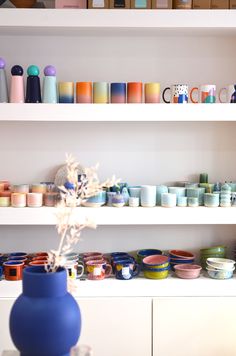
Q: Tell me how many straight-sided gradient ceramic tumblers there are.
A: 6